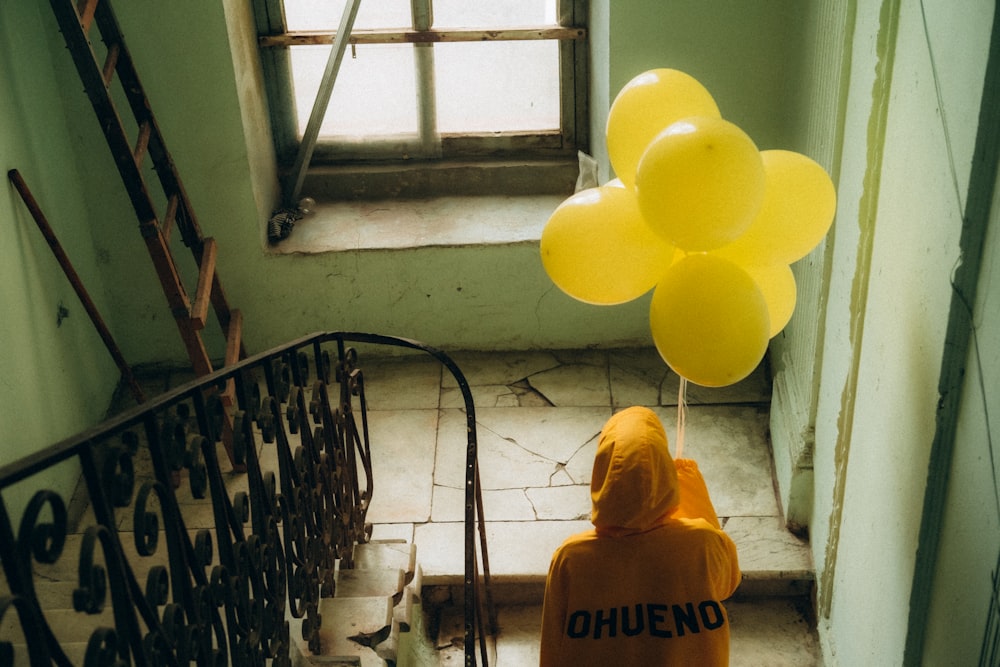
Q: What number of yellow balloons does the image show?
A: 6